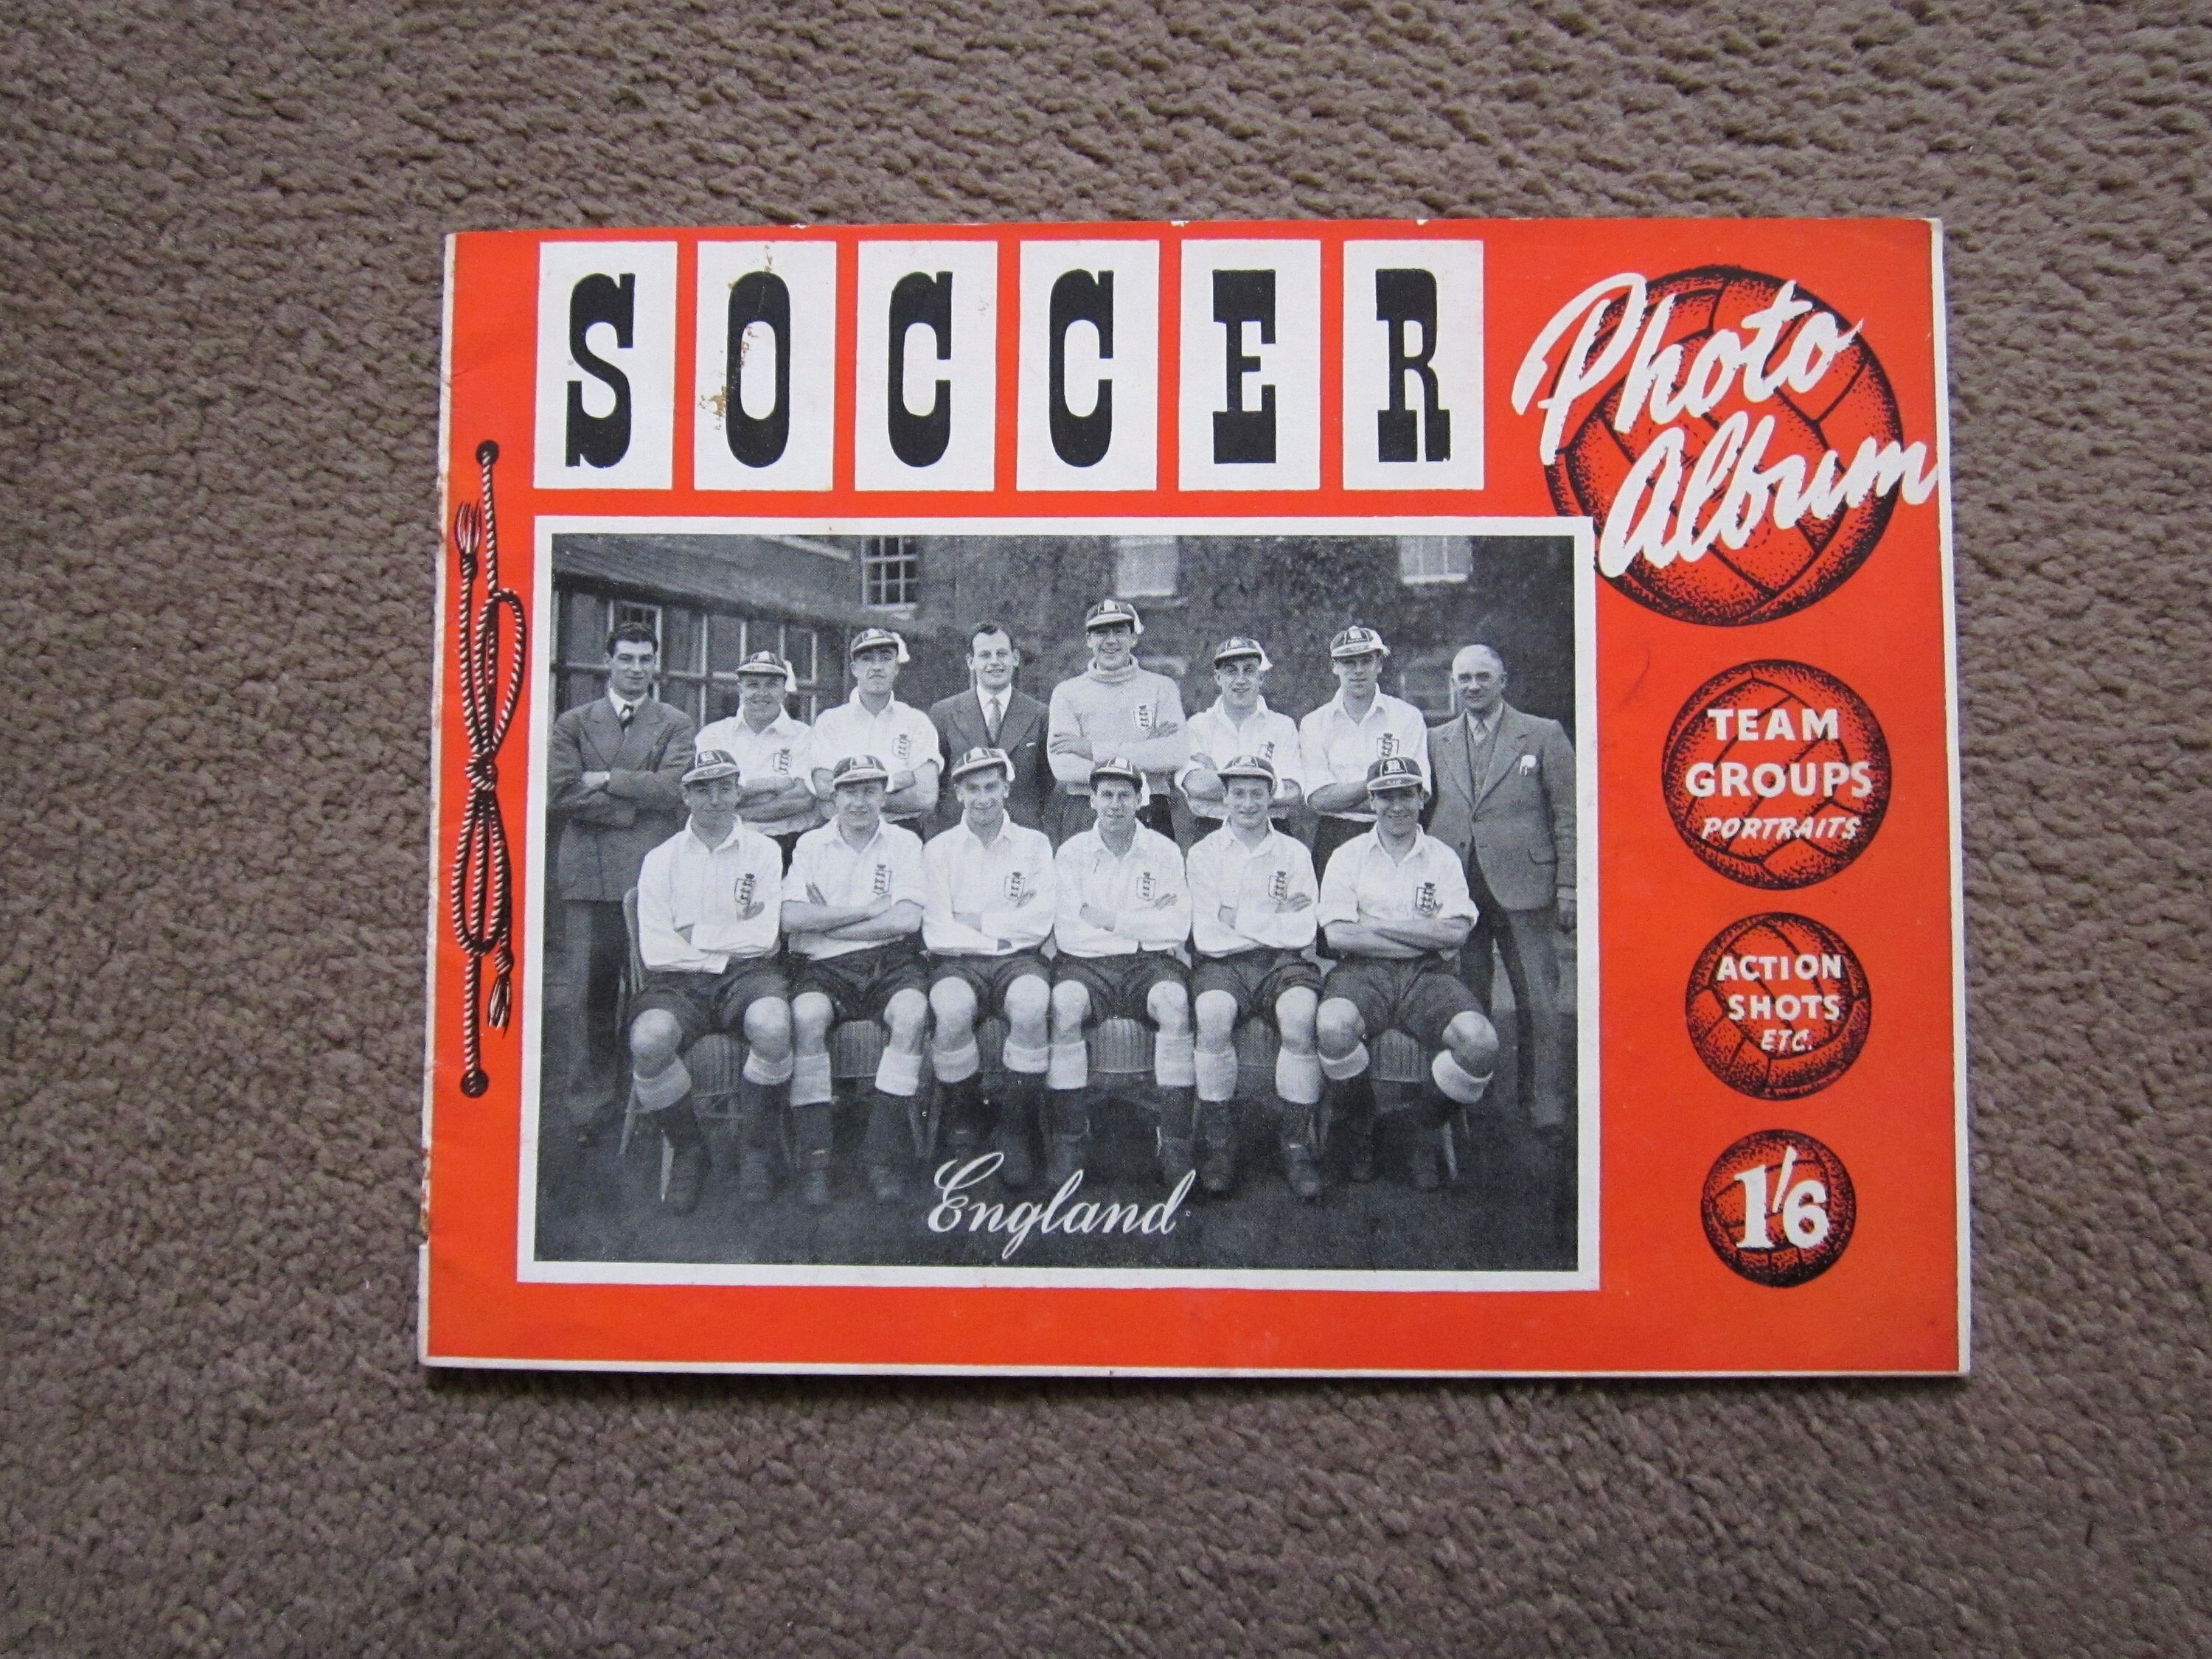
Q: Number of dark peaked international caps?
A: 11